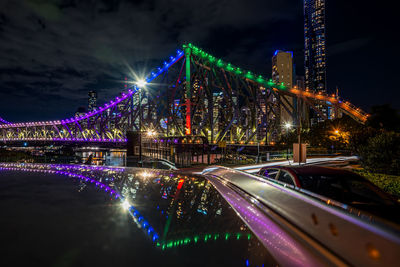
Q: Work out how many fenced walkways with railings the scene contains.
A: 1